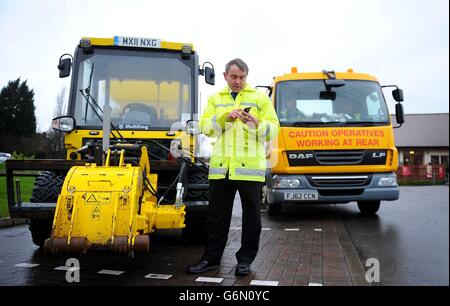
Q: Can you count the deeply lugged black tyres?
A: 2